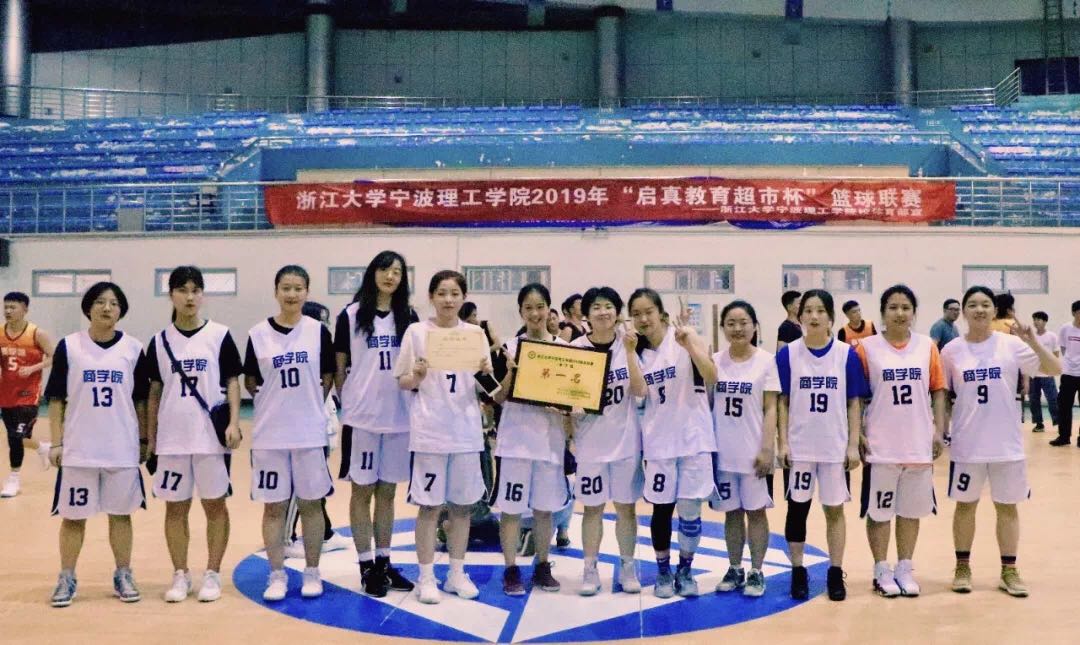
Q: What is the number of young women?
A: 12